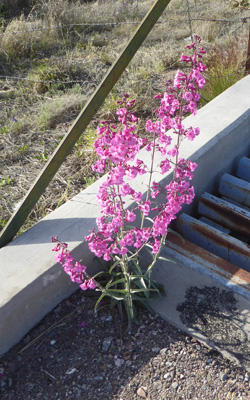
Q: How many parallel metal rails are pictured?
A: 5